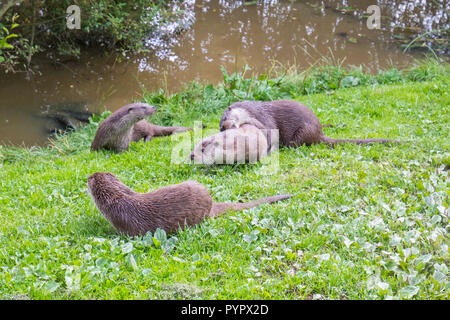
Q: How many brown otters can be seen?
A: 4